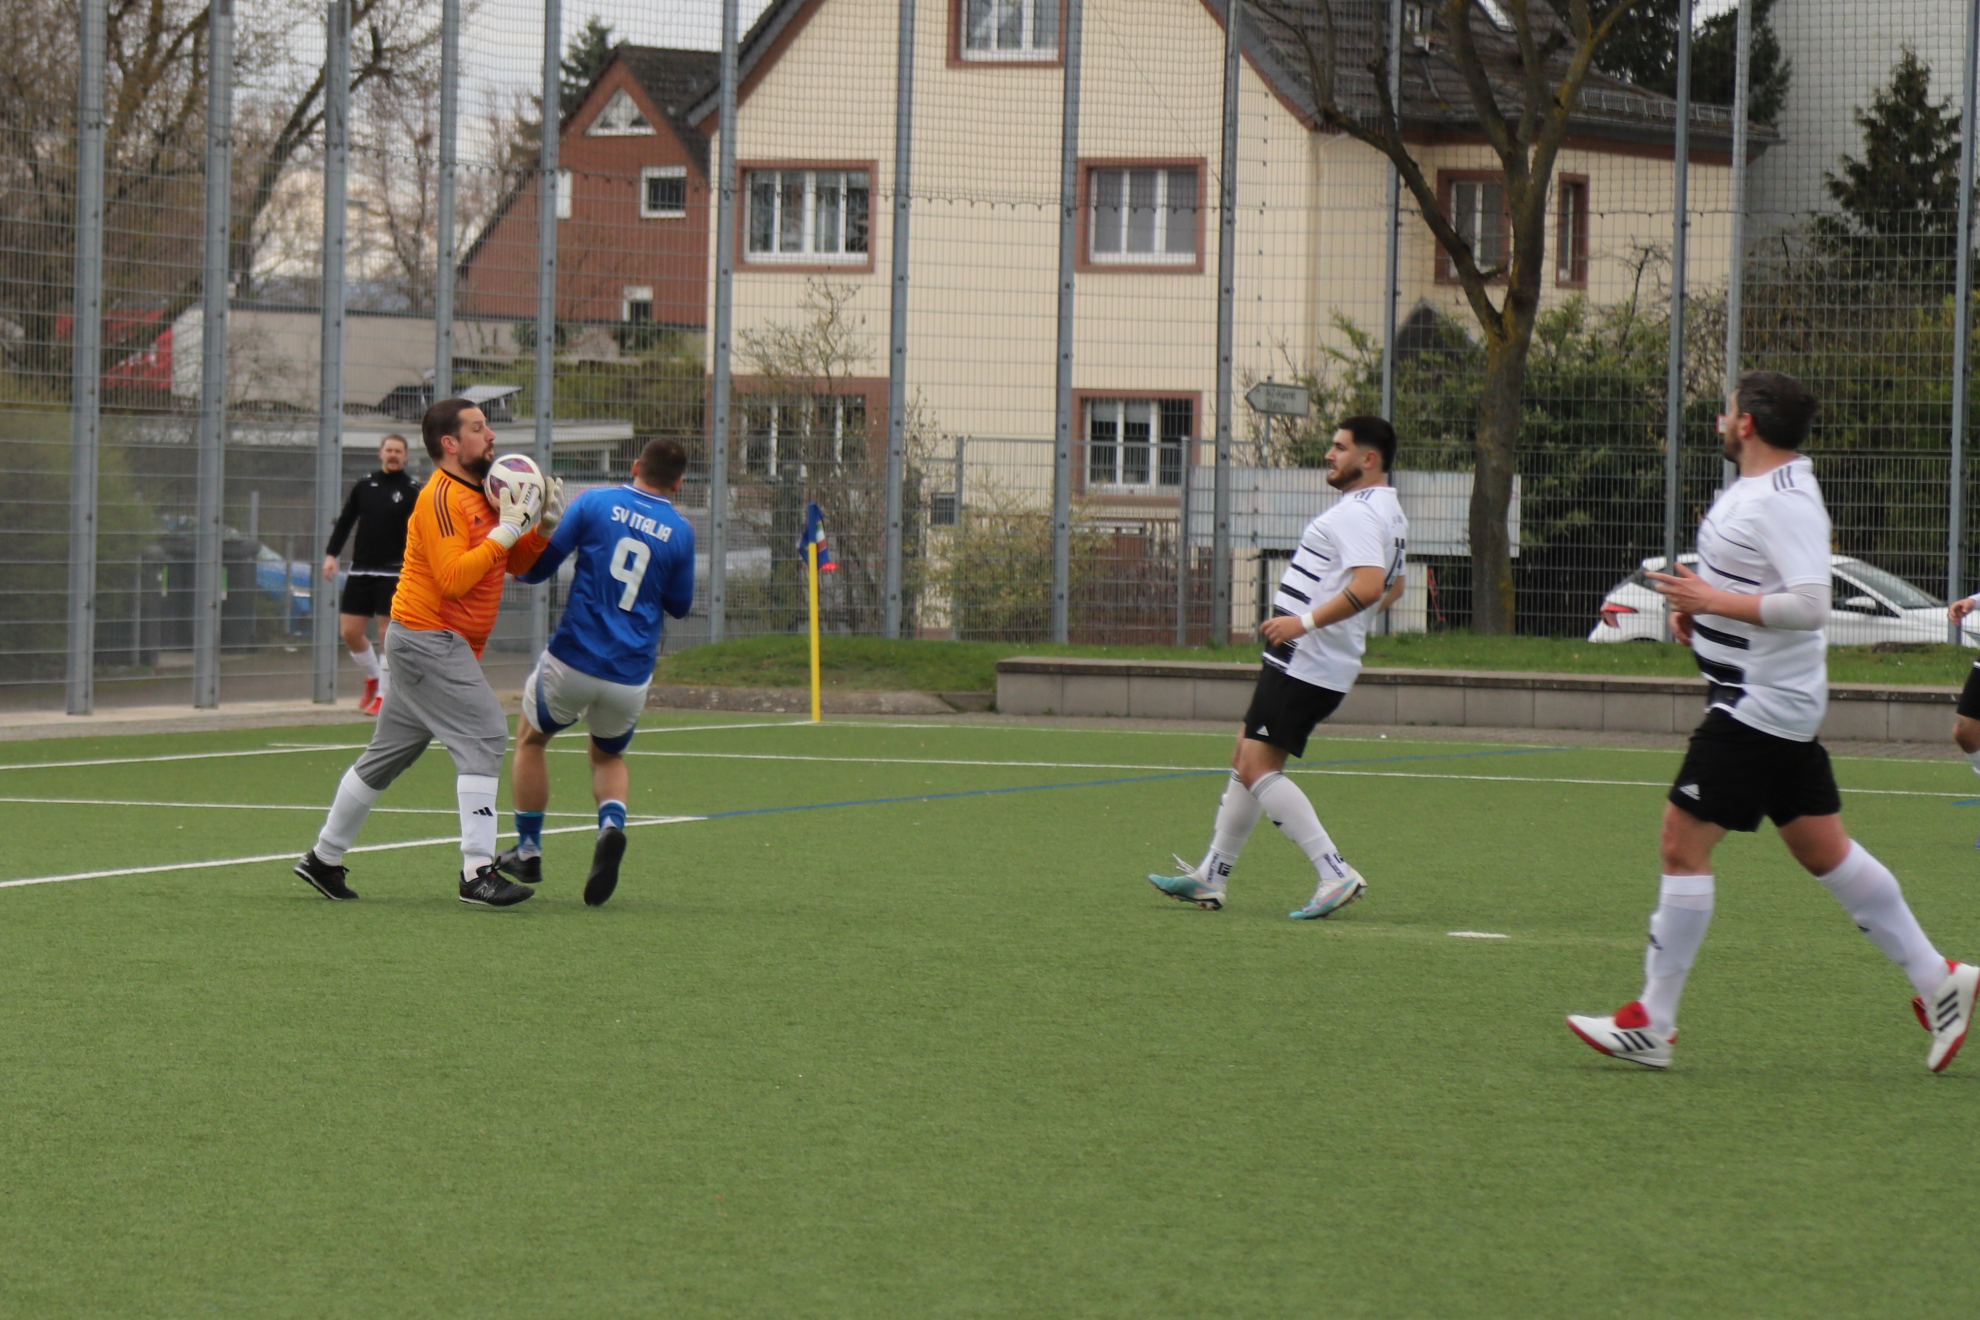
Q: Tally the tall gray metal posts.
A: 13